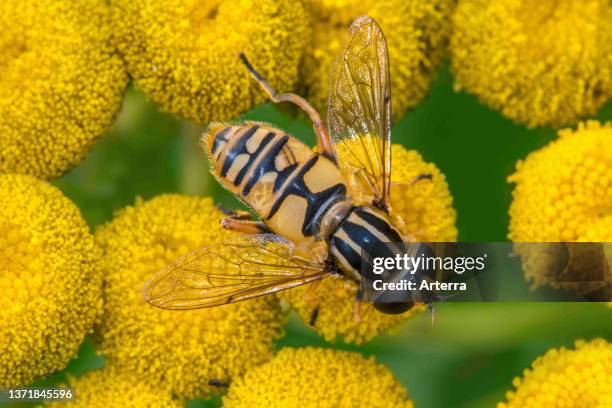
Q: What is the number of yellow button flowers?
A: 11